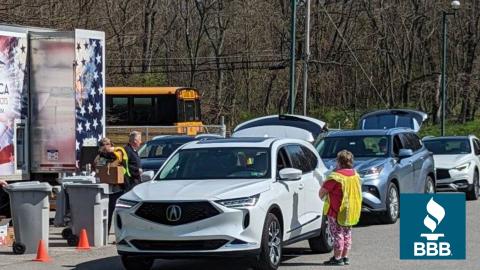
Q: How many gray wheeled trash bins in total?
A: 3